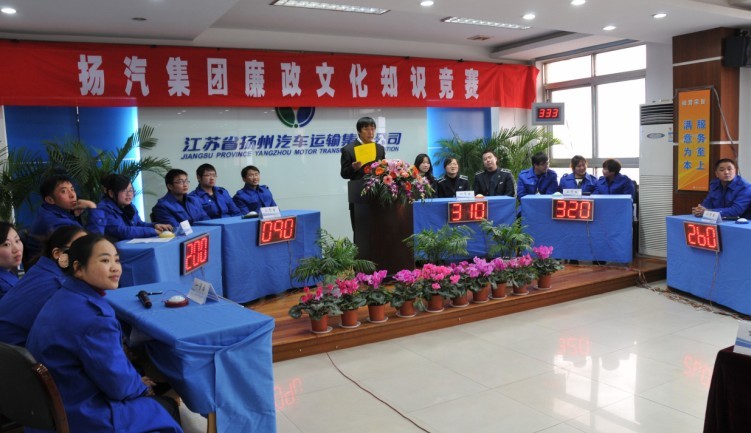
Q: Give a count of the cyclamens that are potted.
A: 10